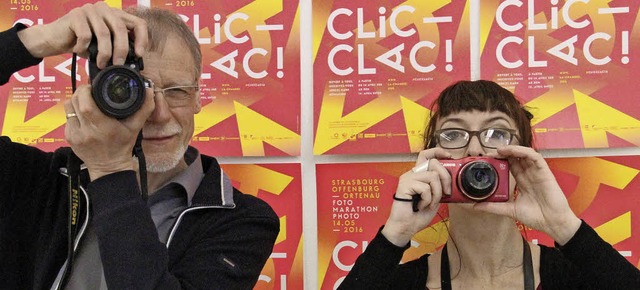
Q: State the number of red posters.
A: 7